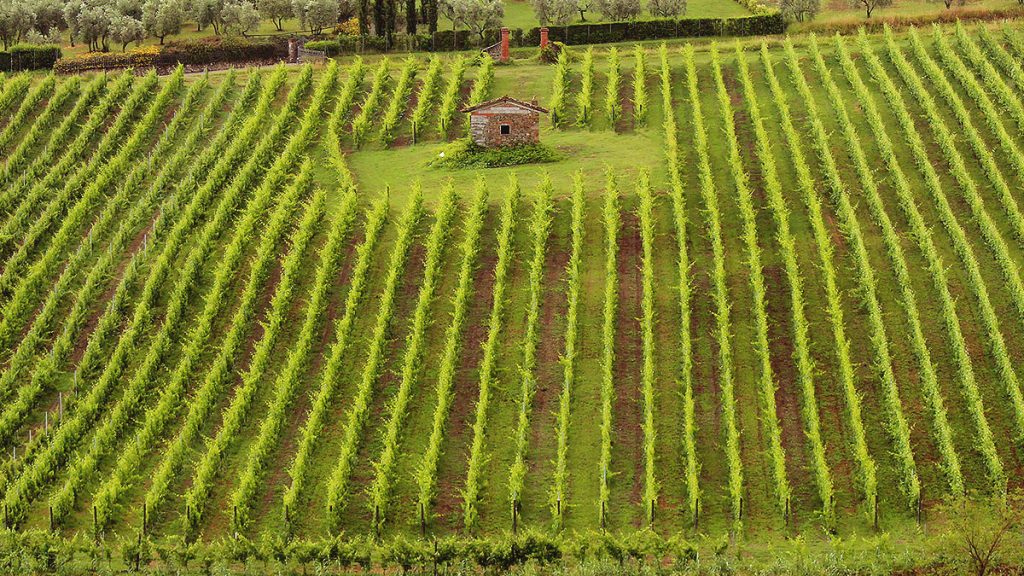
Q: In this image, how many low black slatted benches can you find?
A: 0